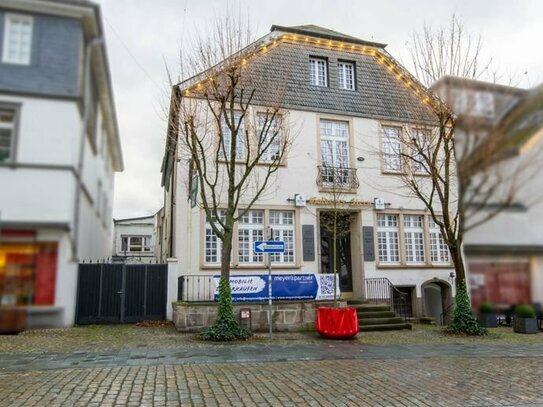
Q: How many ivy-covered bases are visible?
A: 2